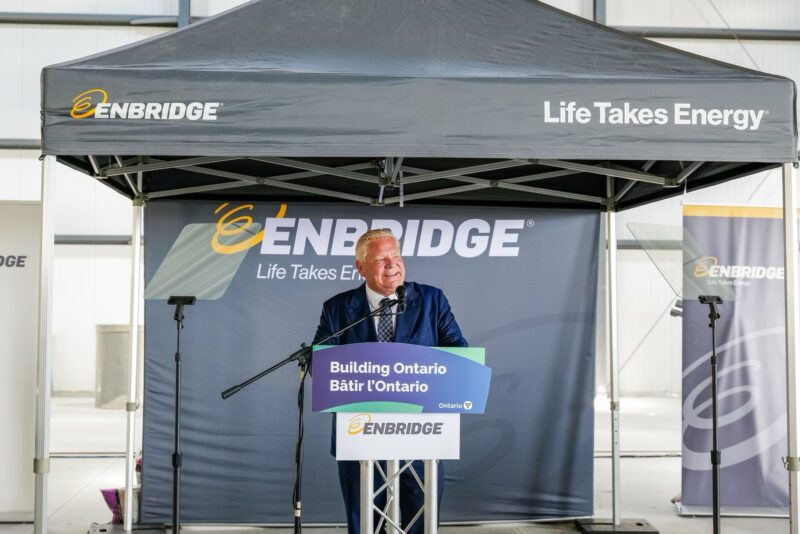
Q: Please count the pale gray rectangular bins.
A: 1